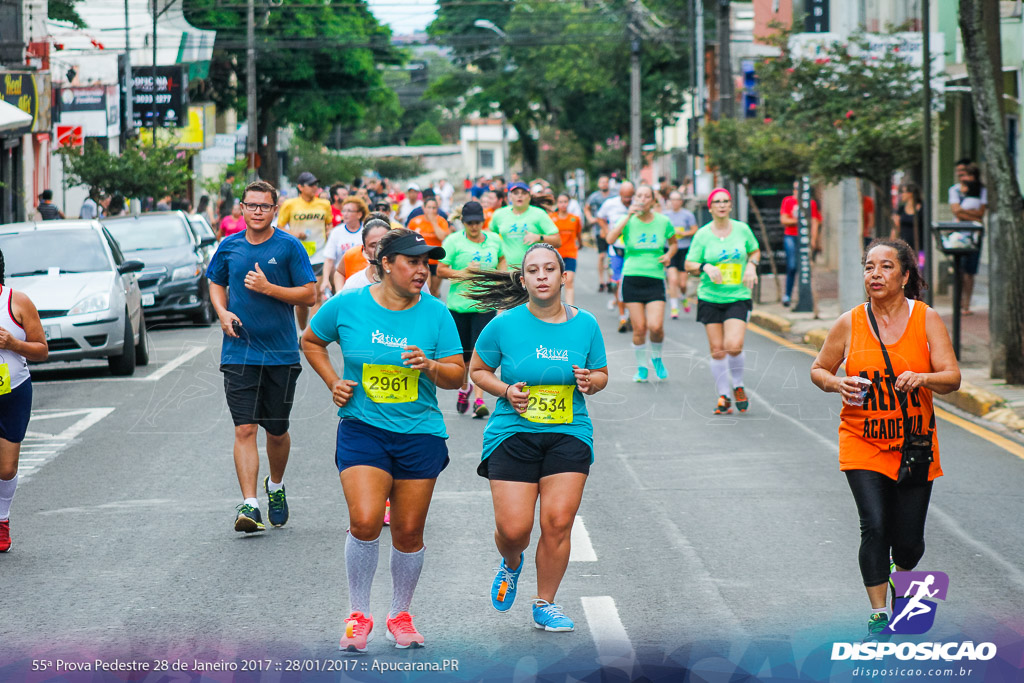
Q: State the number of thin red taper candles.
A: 0